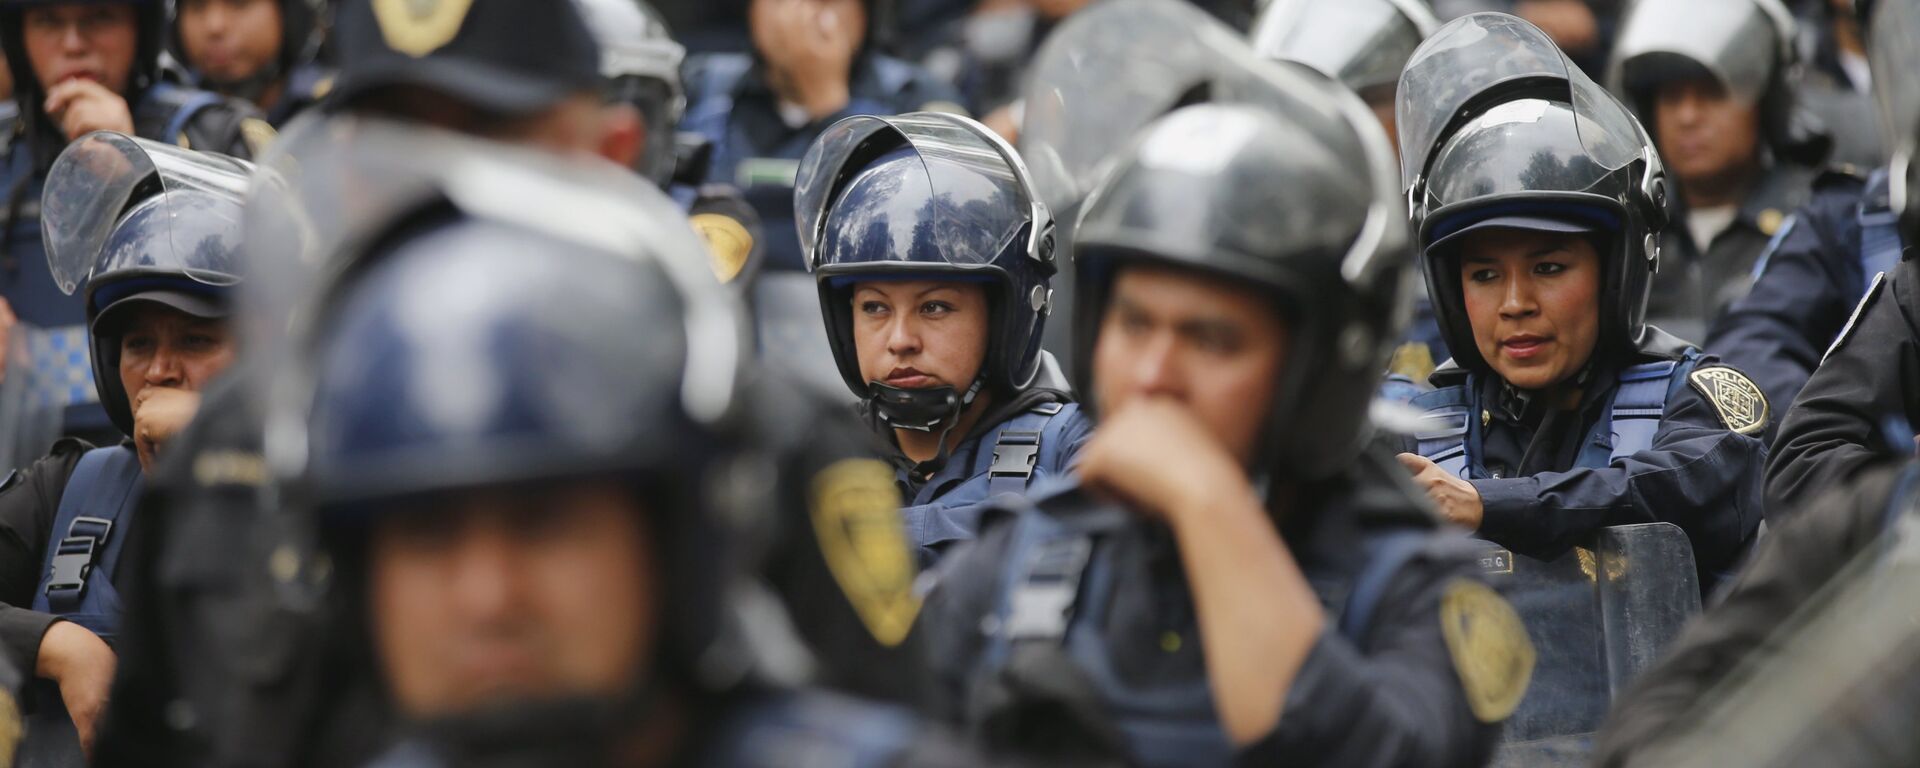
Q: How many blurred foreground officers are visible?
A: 2